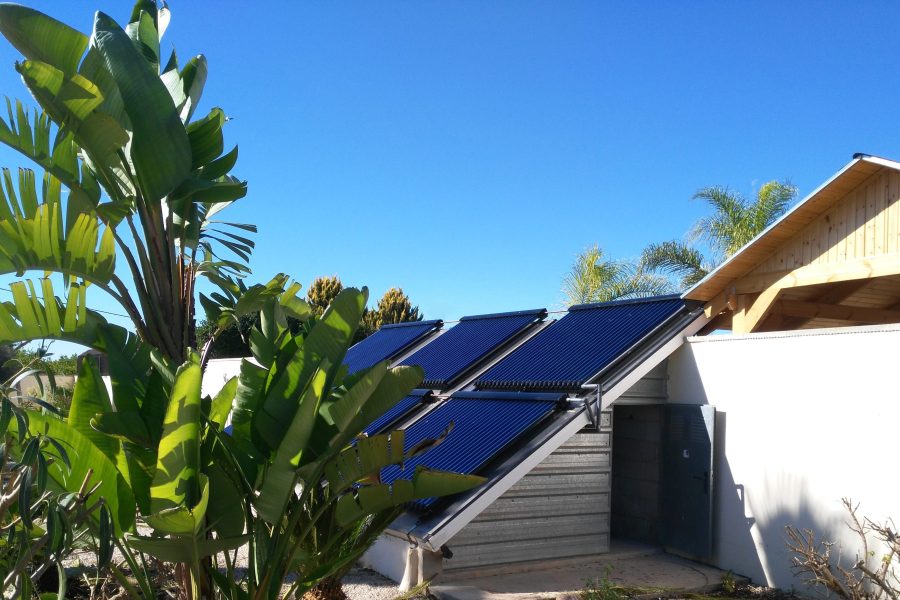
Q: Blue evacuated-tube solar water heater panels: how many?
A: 5